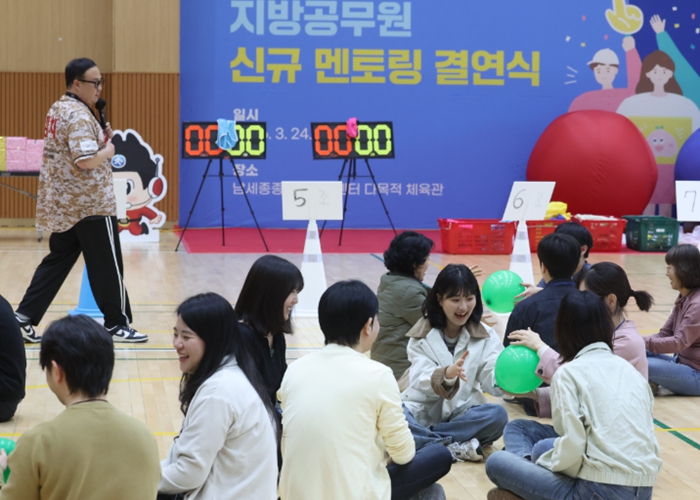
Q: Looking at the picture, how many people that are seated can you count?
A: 12